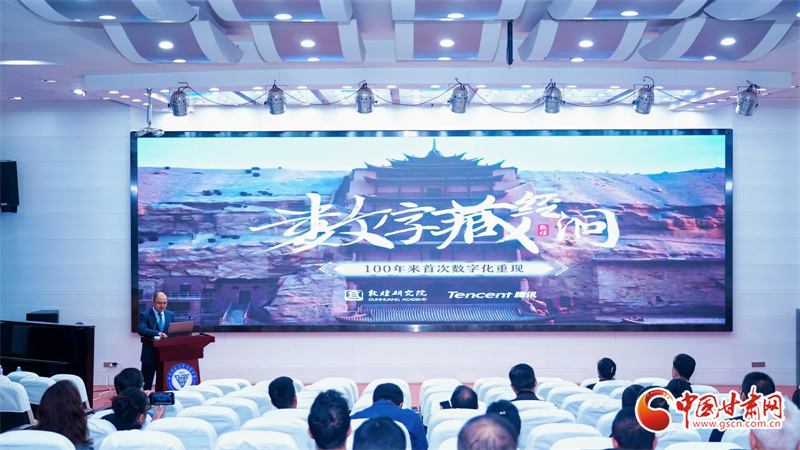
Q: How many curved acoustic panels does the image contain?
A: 10